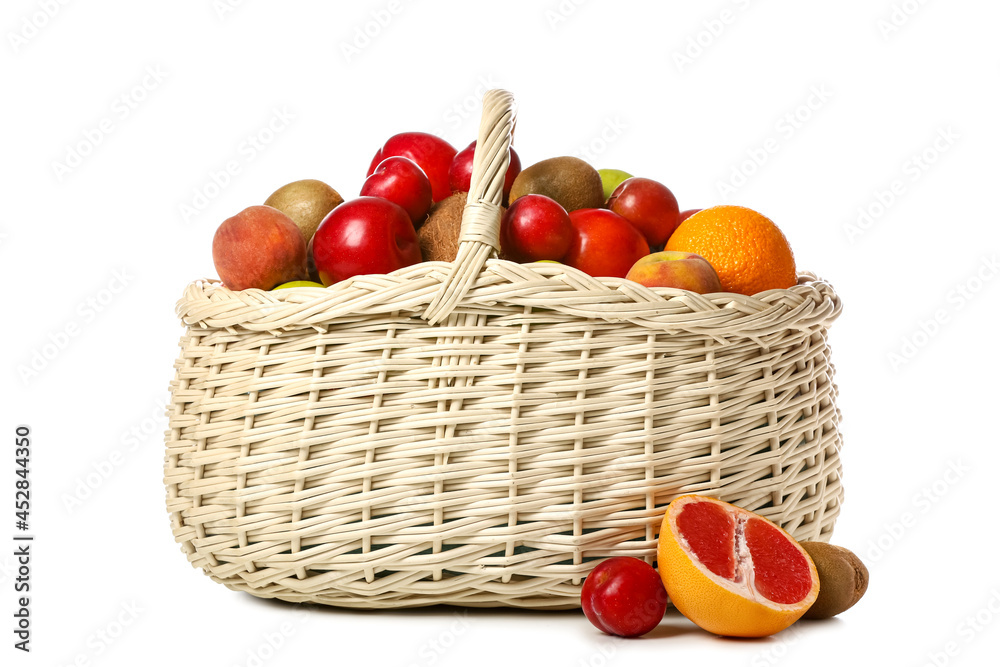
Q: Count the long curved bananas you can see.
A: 0